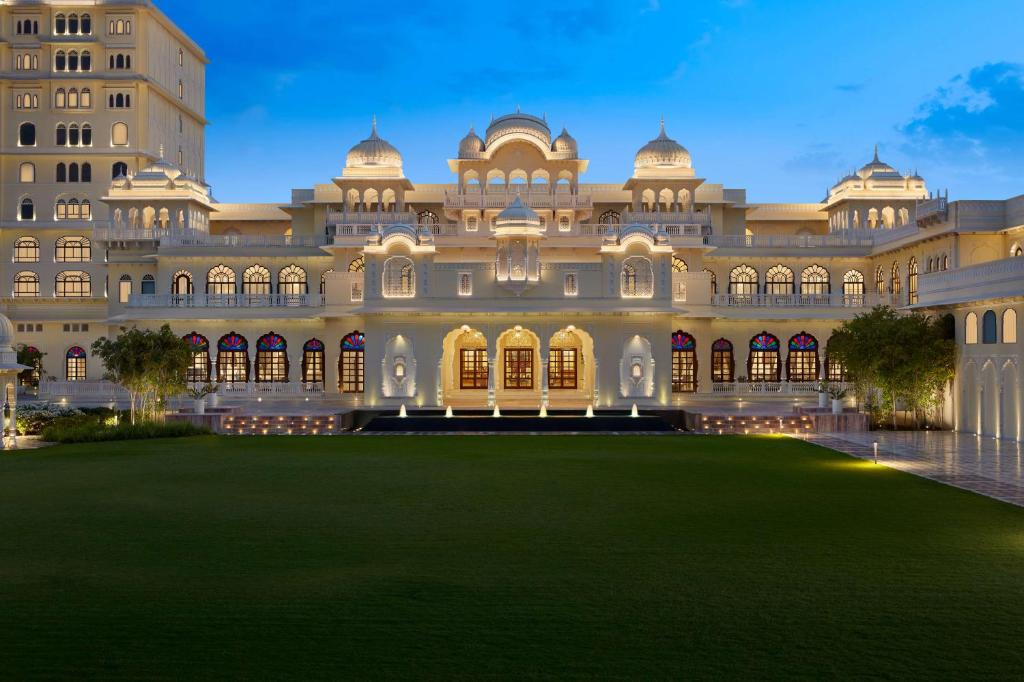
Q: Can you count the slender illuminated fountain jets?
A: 6